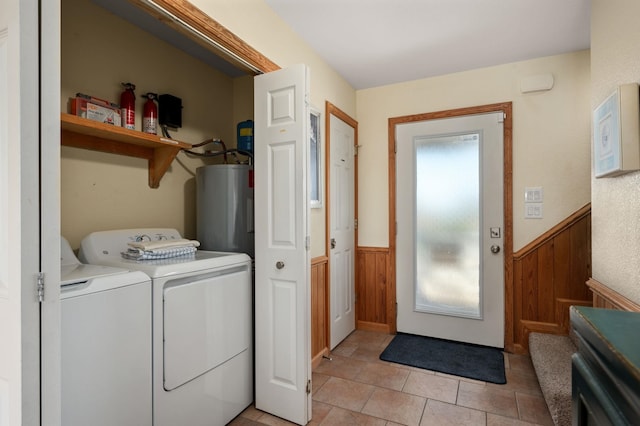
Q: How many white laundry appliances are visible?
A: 2